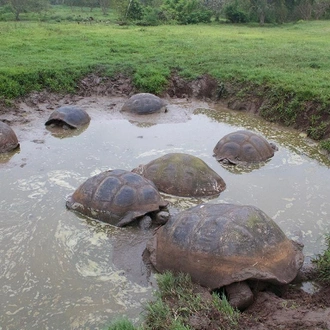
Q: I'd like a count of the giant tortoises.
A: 7